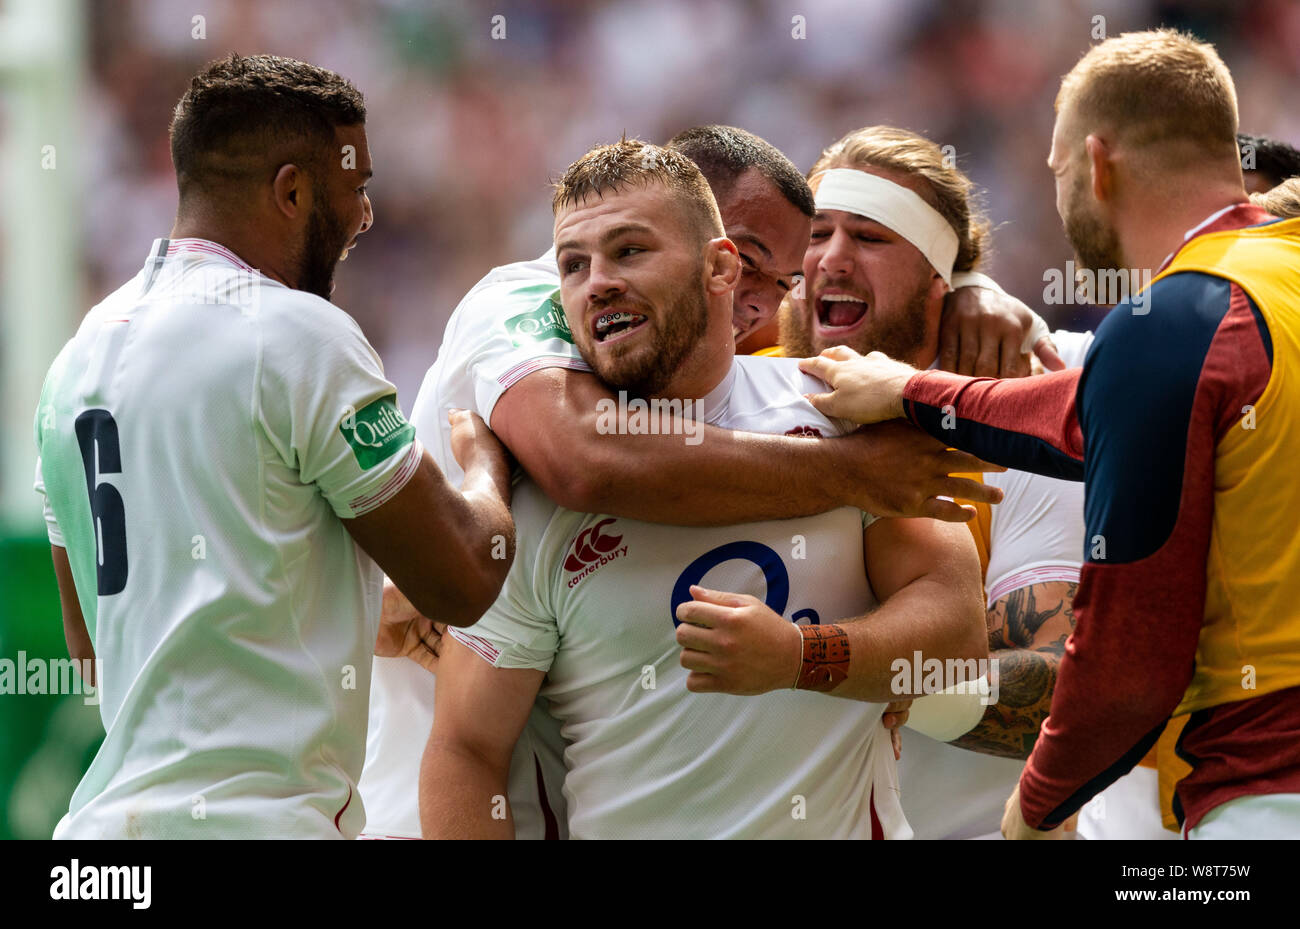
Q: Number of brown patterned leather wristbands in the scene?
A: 1